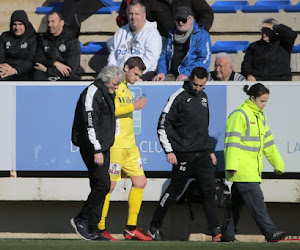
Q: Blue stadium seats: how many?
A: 8